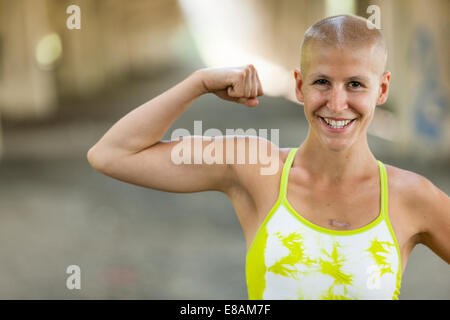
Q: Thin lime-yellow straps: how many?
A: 2